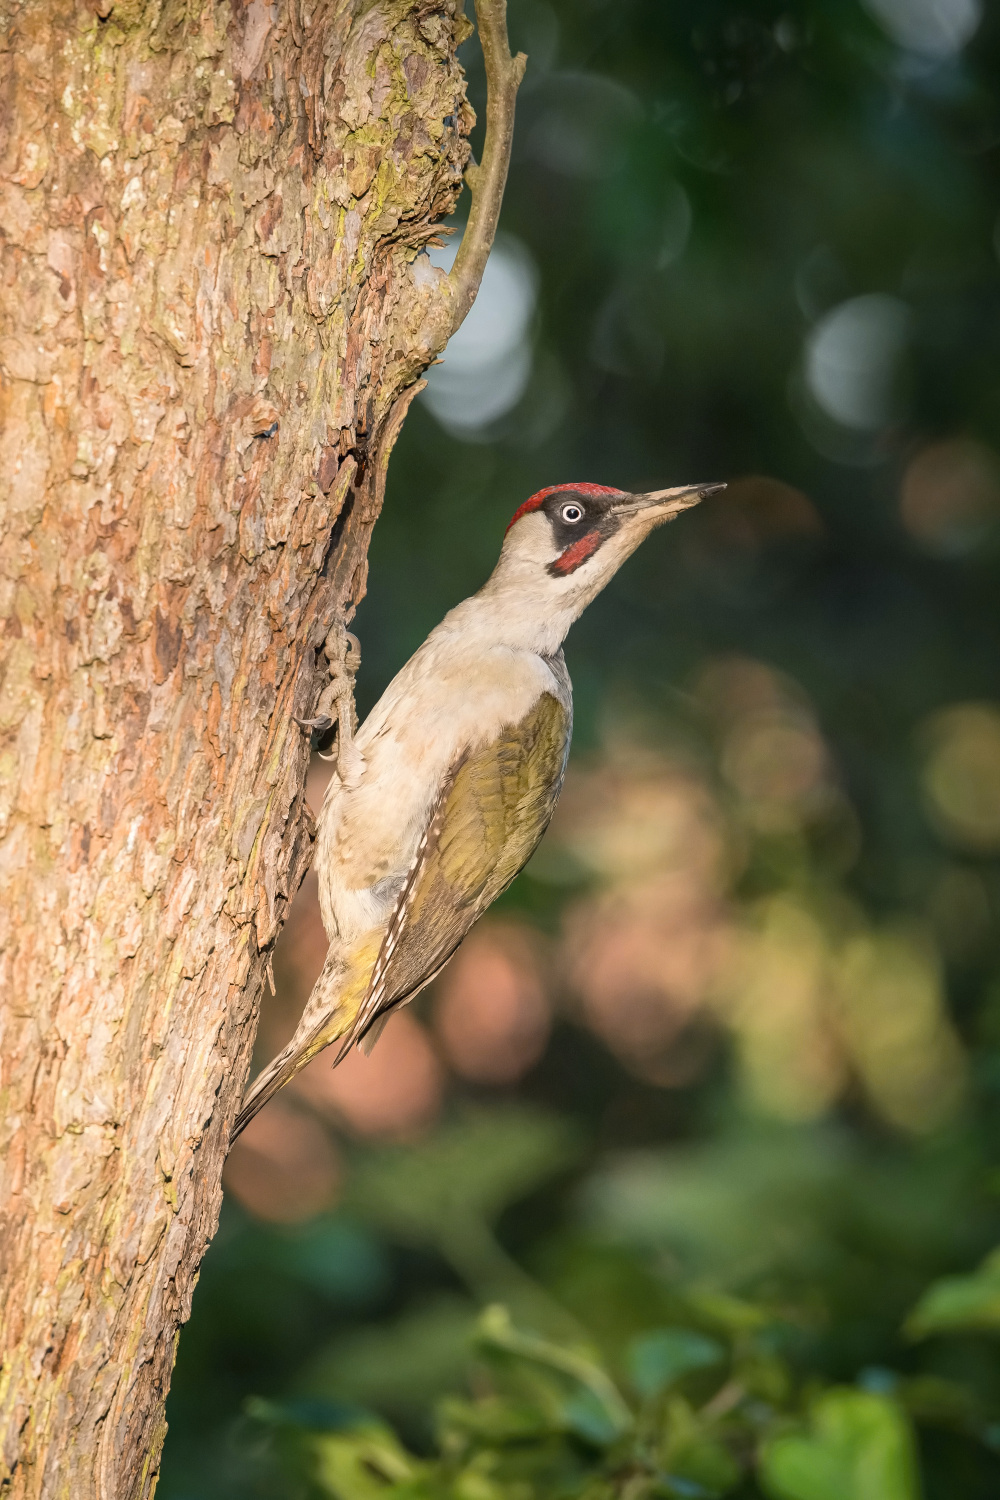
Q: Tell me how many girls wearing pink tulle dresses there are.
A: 0